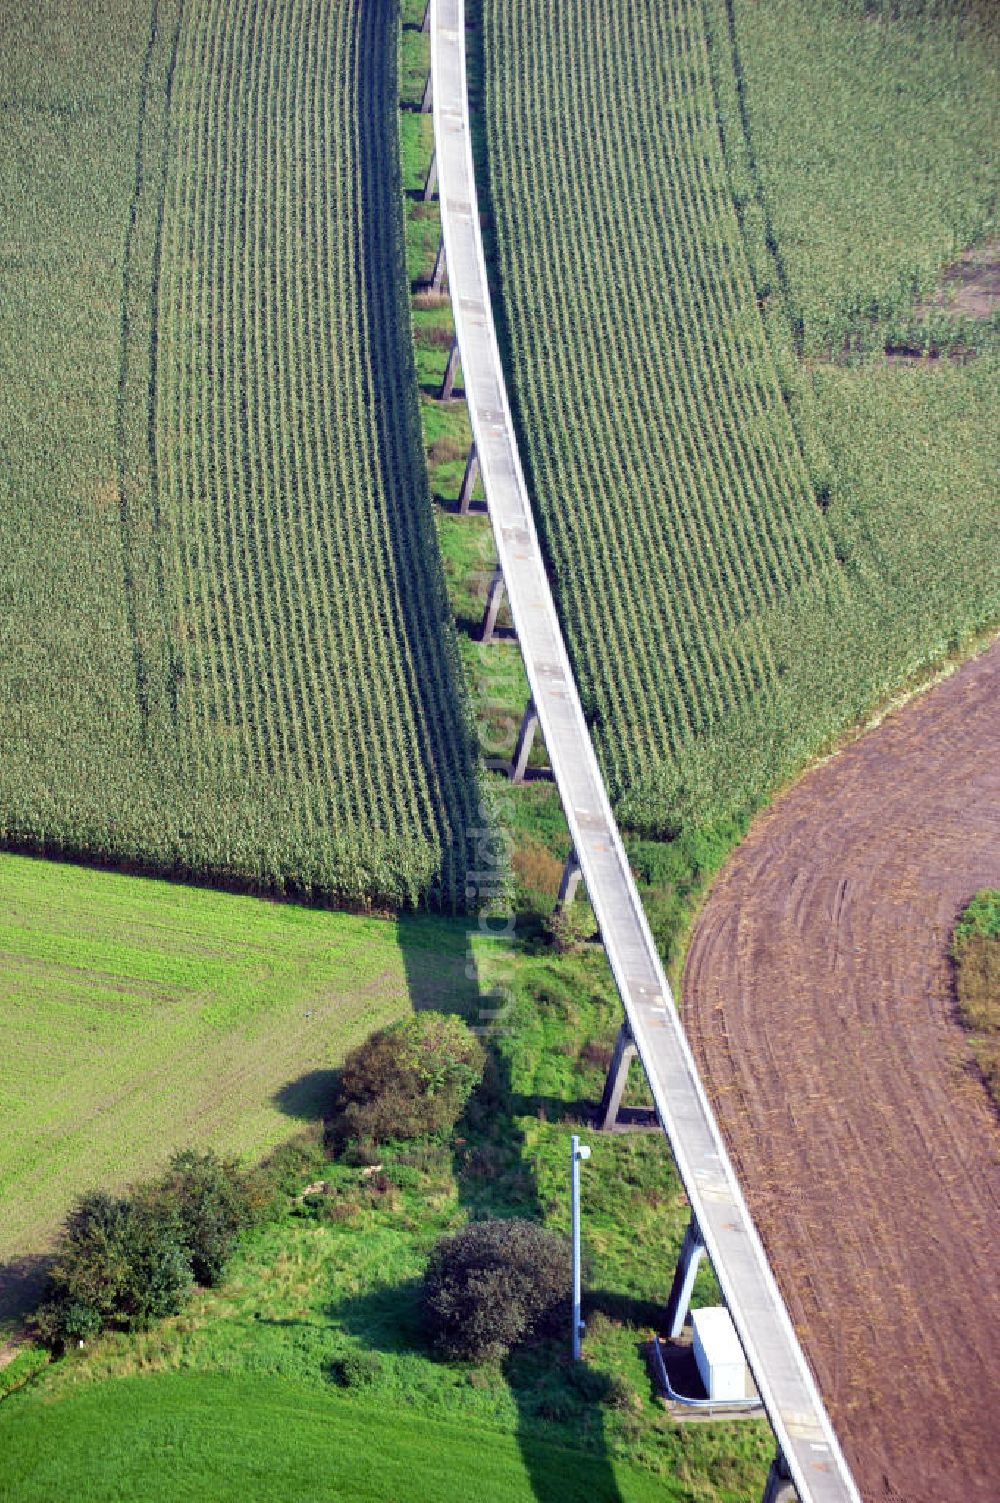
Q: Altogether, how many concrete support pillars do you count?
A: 12